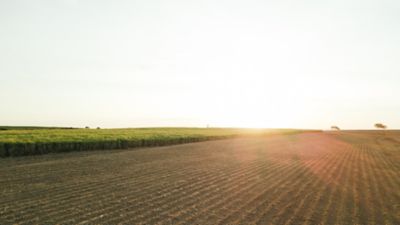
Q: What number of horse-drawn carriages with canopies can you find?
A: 0